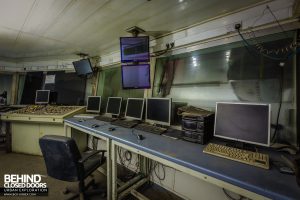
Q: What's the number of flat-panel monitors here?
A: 9